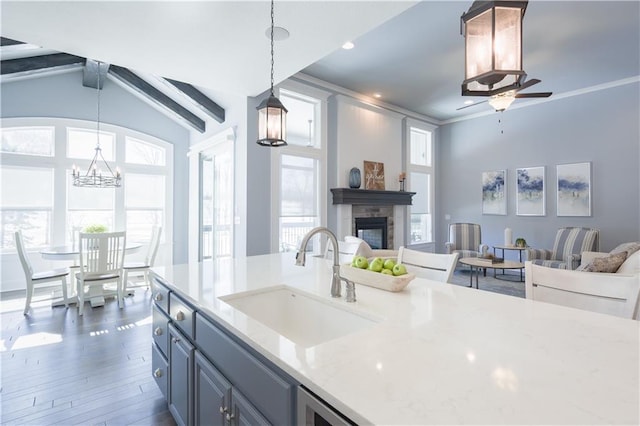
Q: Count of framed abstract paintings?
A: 3